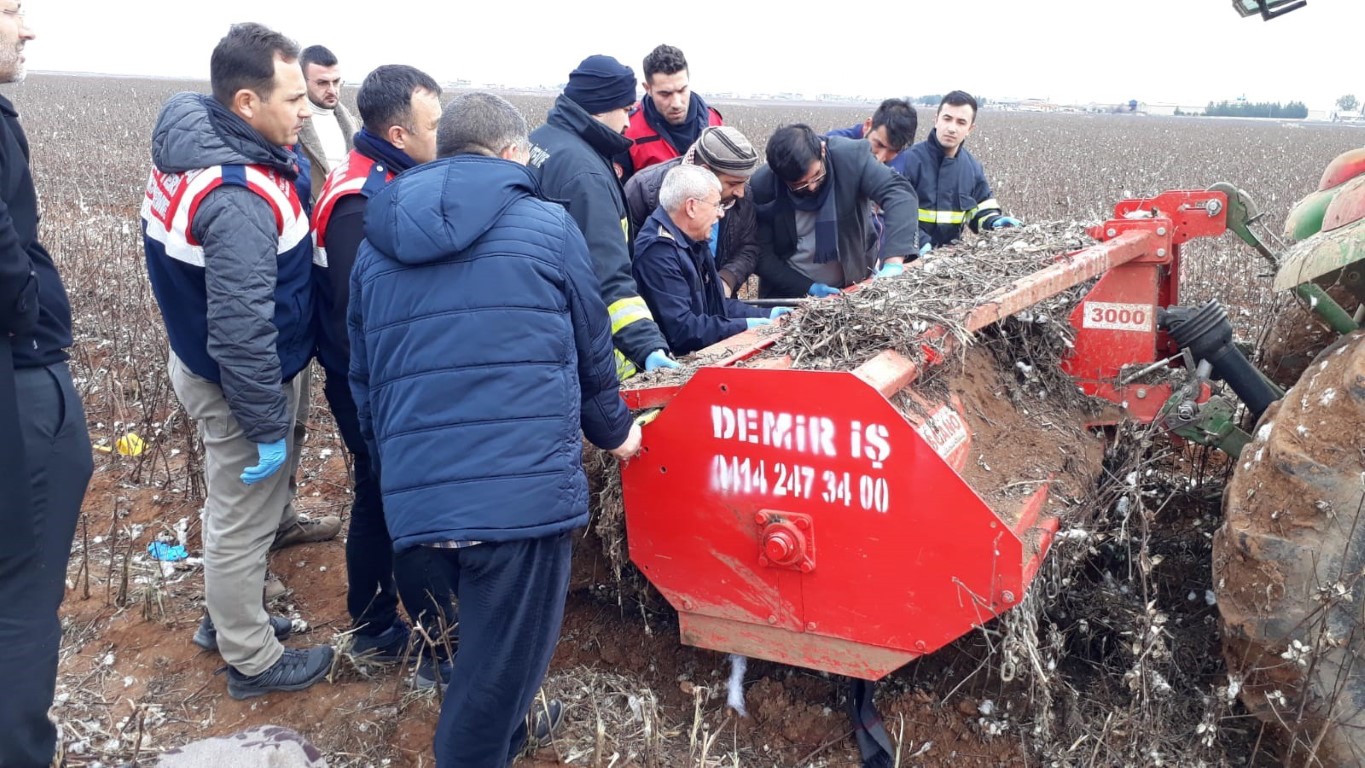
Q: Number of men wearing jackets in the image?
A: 12